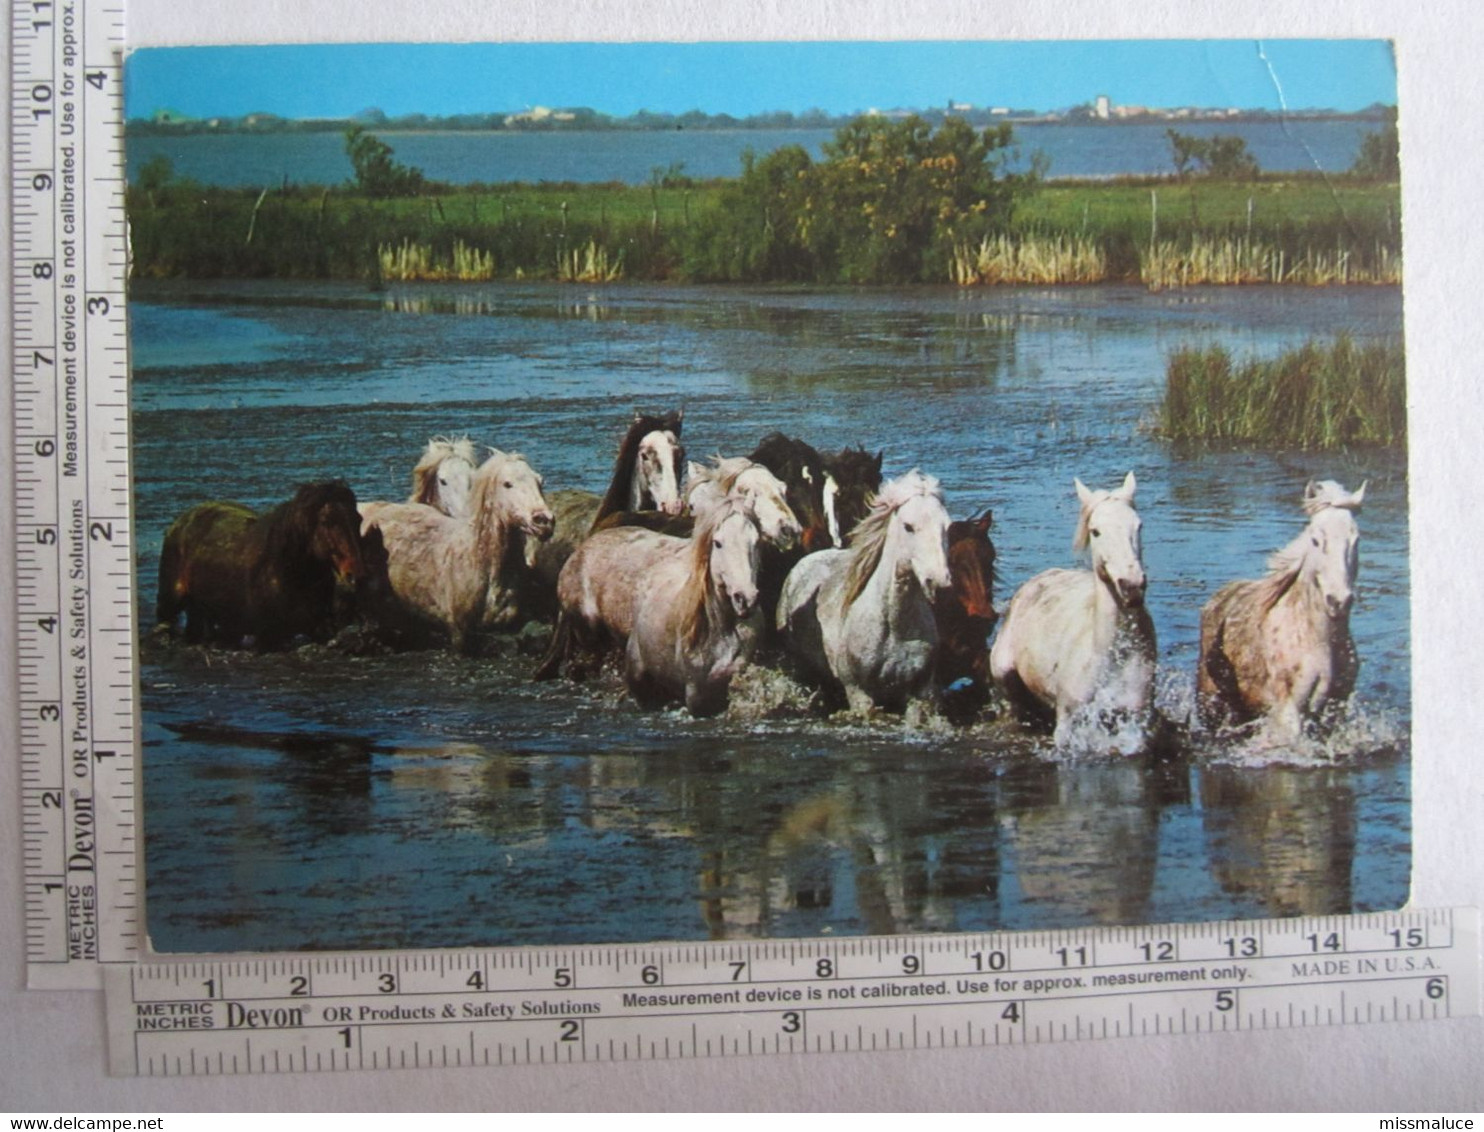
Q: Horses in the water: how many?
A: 13